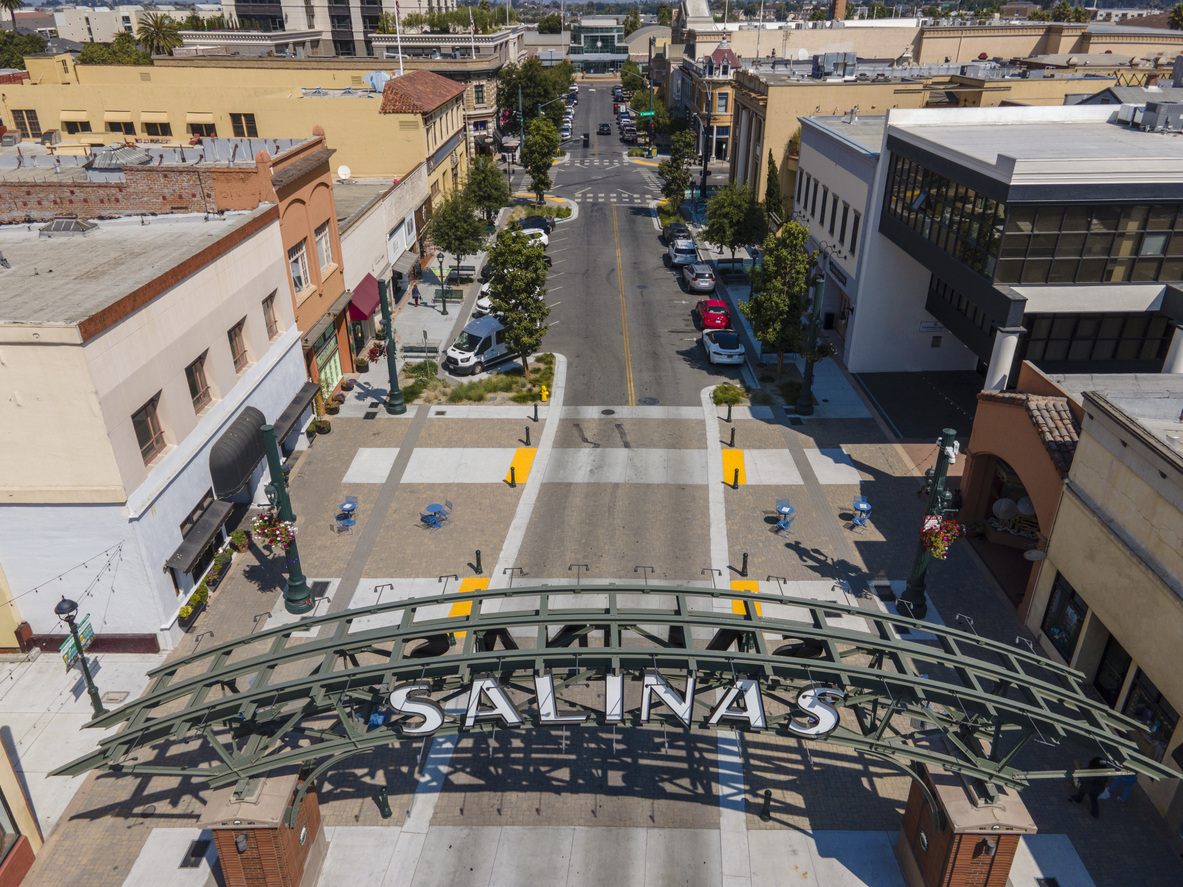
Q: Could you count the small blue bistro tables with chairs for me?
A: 4